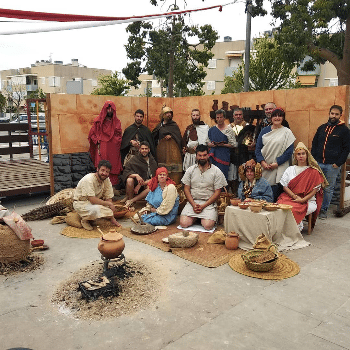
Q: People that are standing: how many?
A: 9